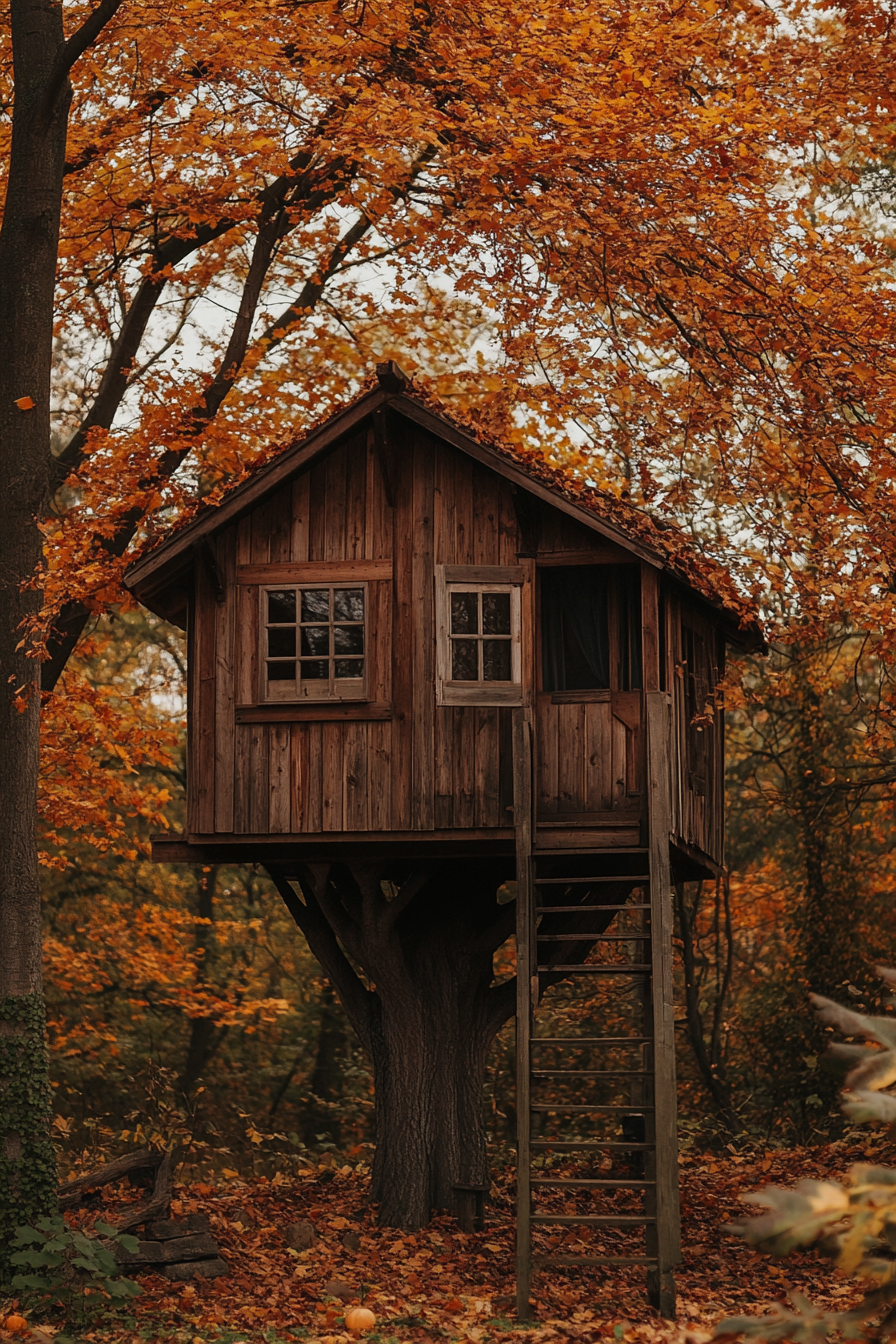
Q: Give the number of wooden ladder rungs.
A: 12